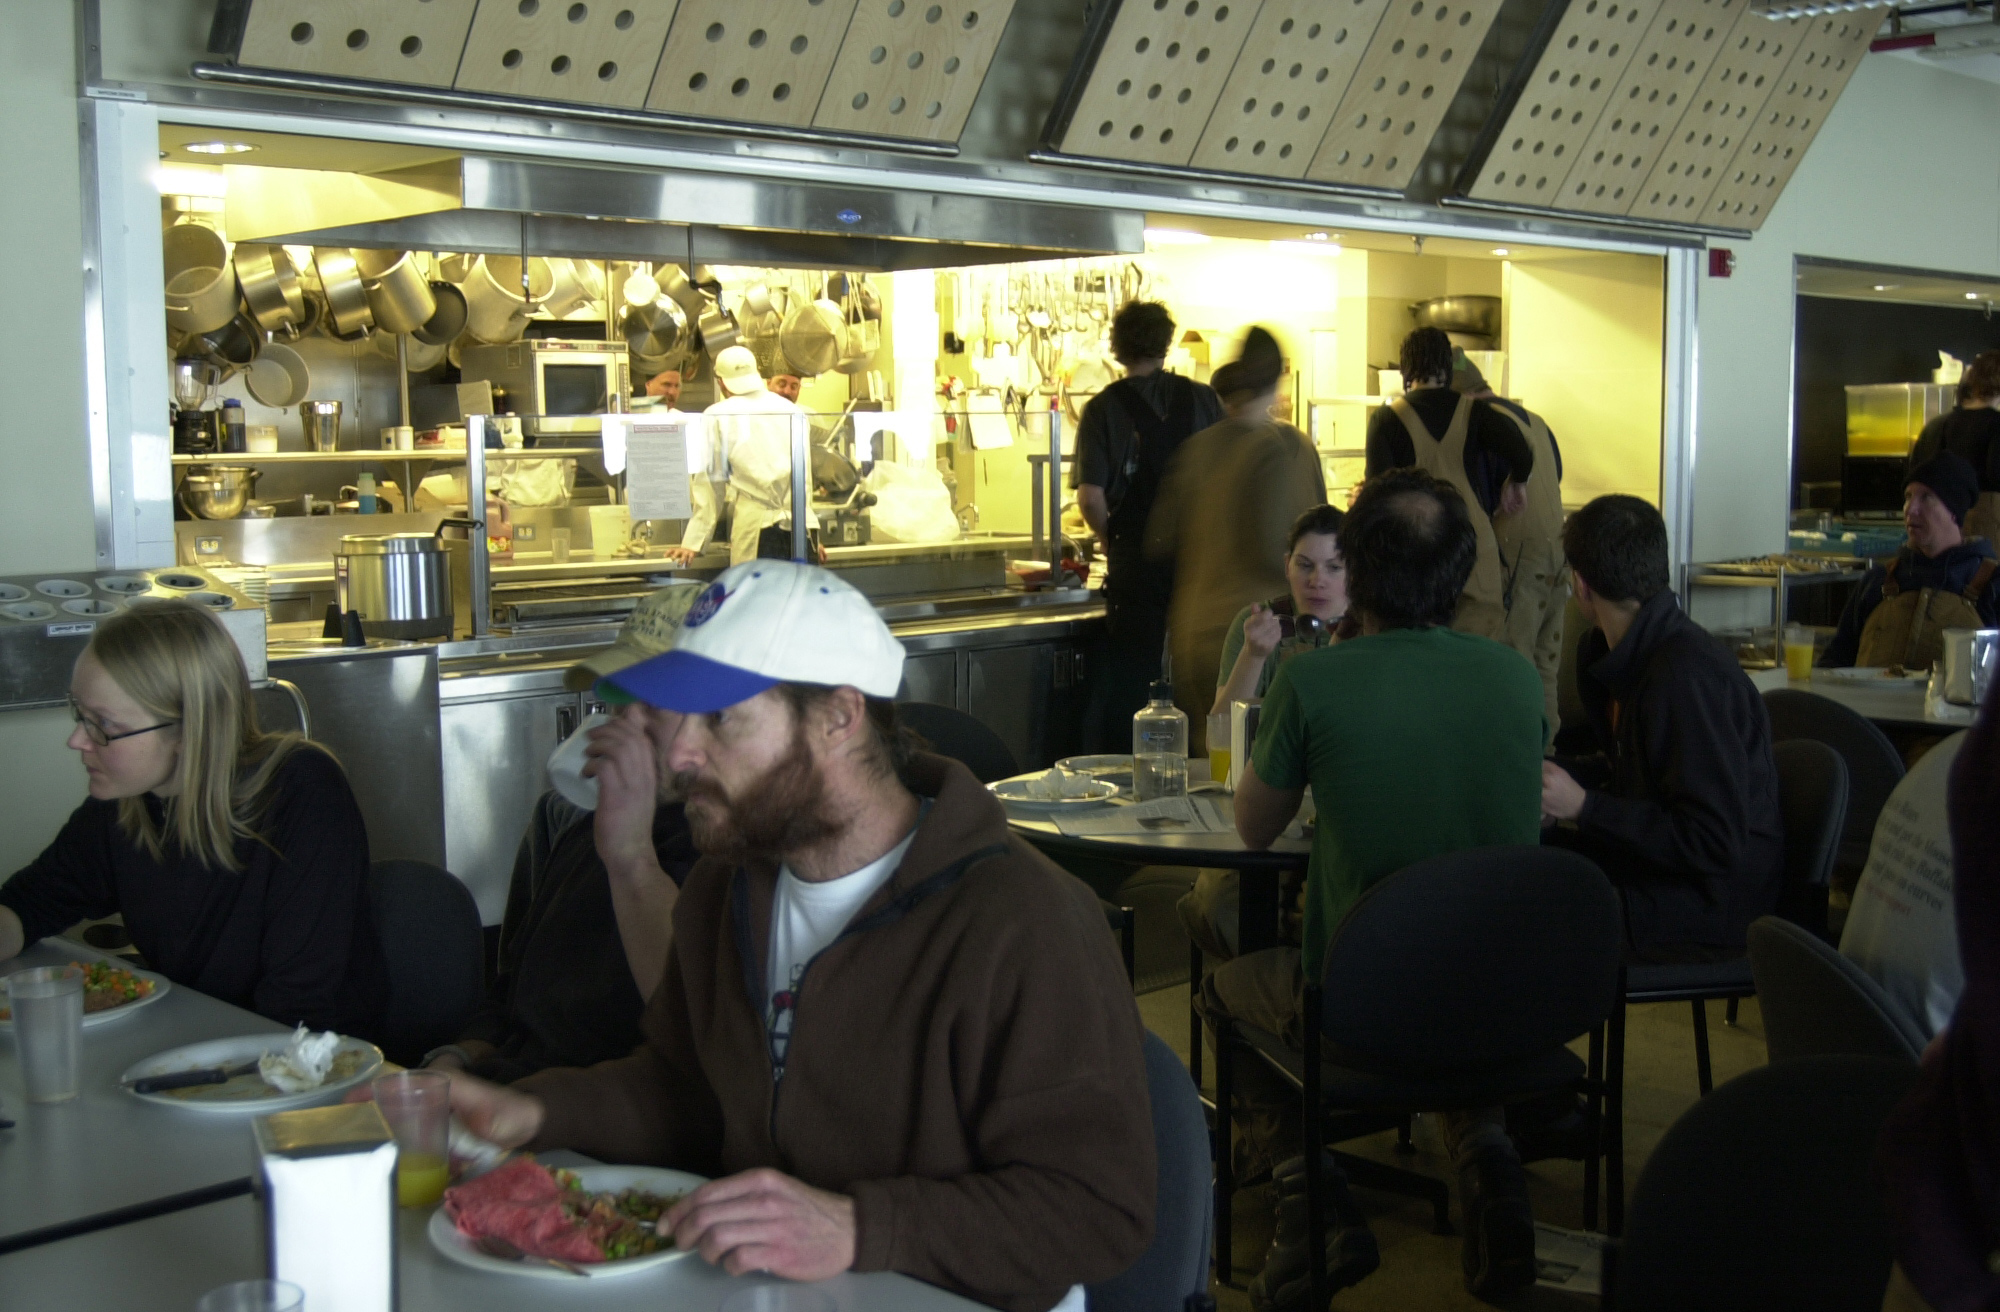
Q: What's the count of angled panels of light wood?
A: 11